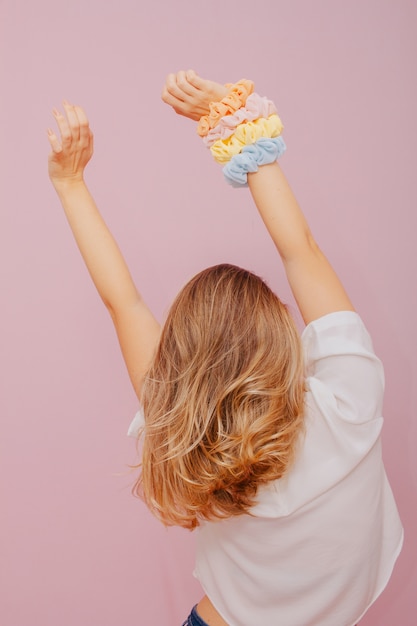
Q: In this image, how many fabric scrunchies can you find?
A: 4